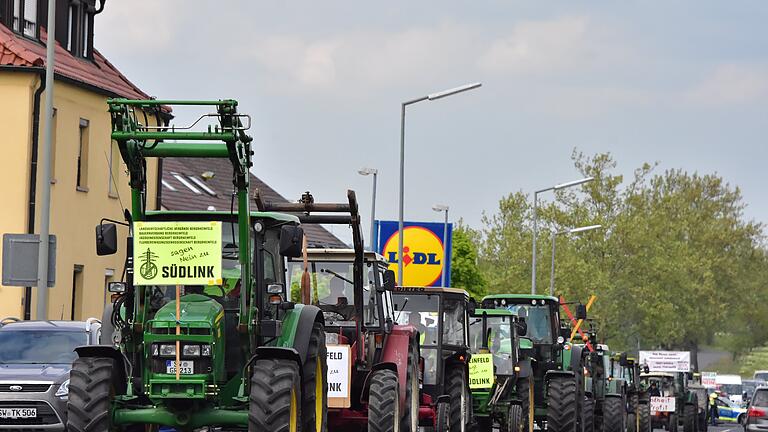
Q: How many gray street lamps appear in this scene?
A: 5